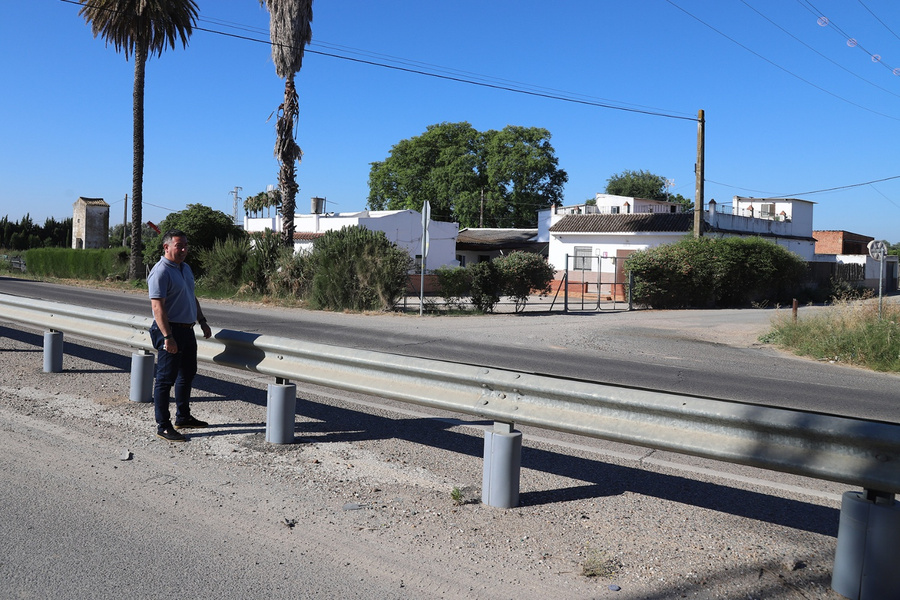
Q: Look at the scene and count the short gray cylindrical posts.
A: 5